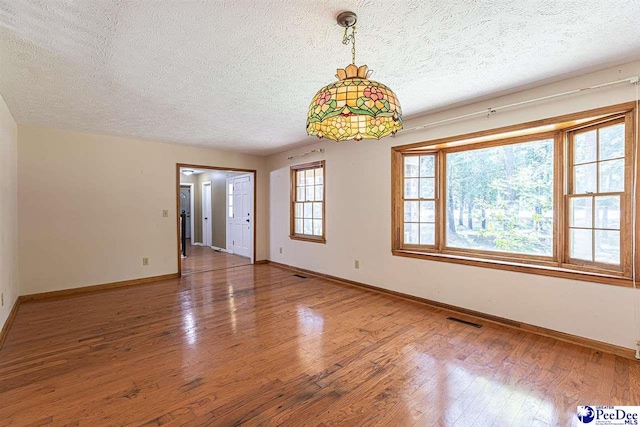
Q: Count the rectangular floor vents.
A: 2